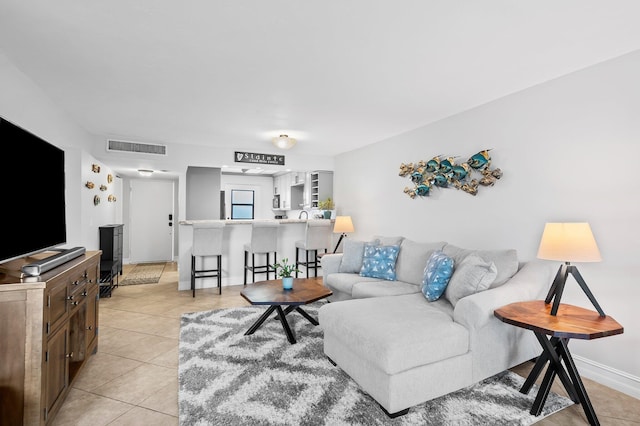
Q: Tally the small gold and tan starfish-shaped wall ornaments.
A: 6